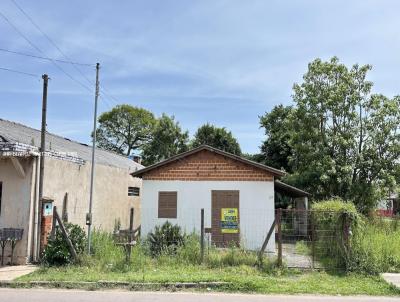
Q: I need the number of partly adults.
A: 0